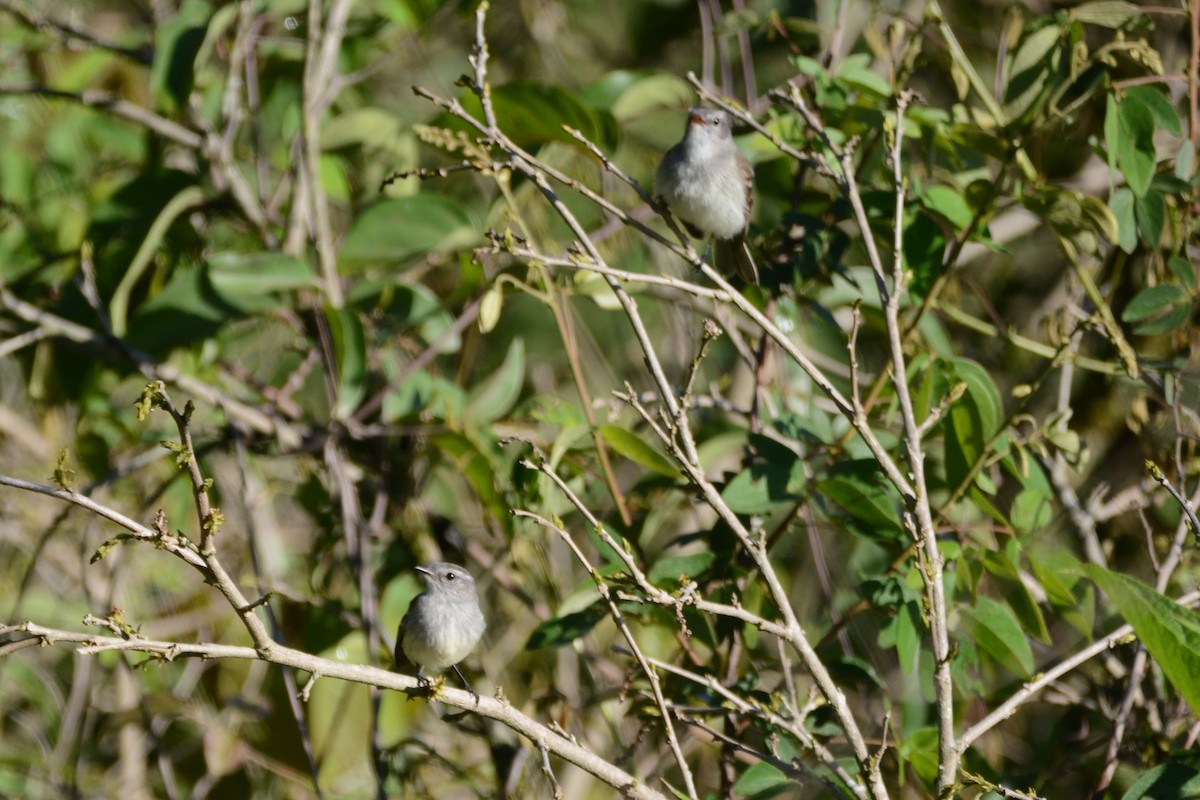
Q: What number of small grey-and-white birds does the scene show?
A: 2